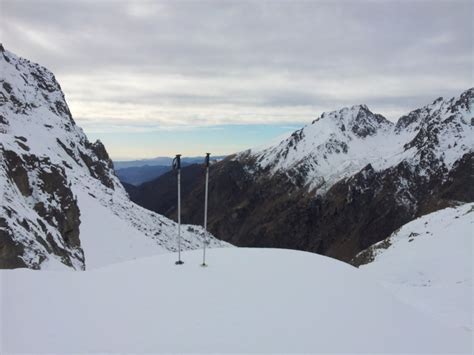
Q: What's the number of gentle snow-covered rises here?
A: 1